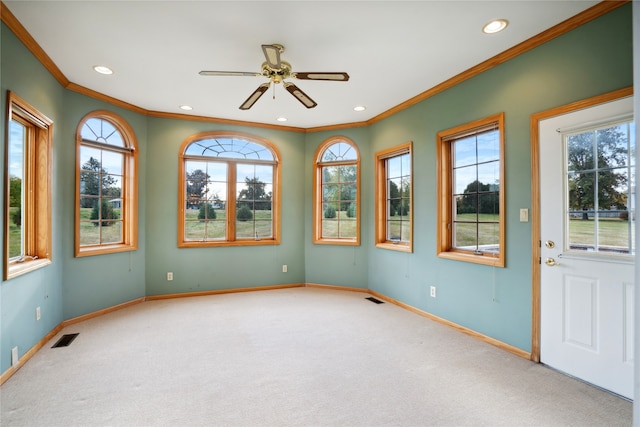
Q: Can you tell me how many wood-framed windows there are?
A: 6